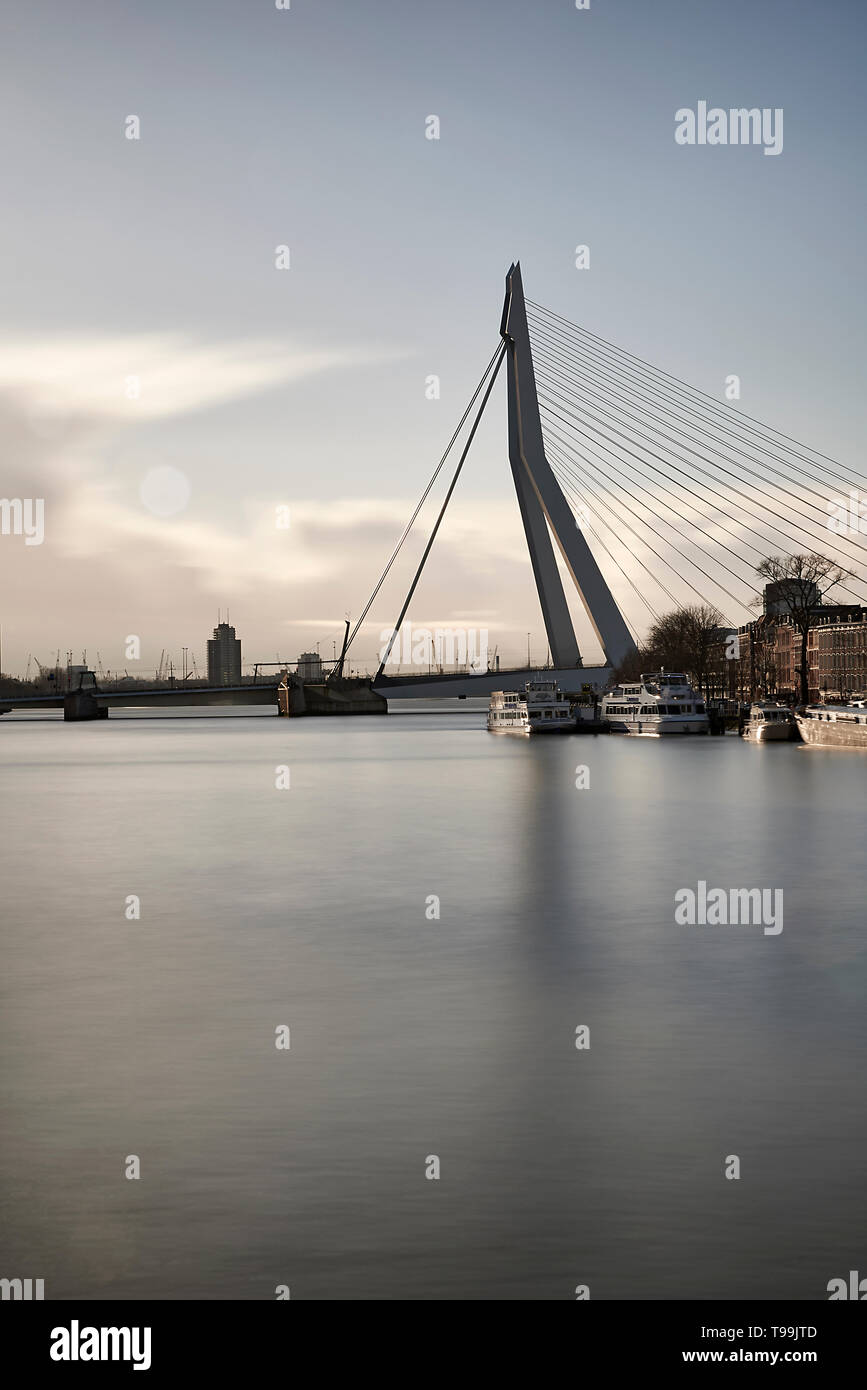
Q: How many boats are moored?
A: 4